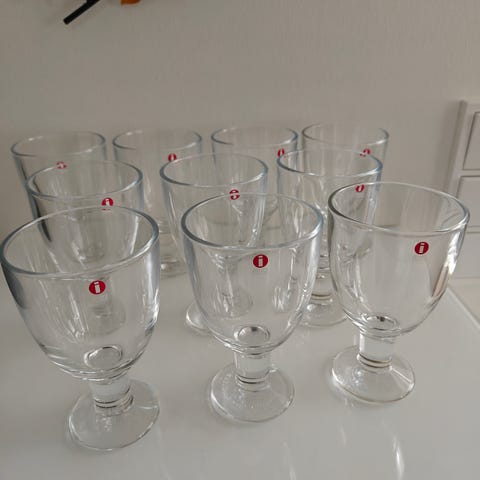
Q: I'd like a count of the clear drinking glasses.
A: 10